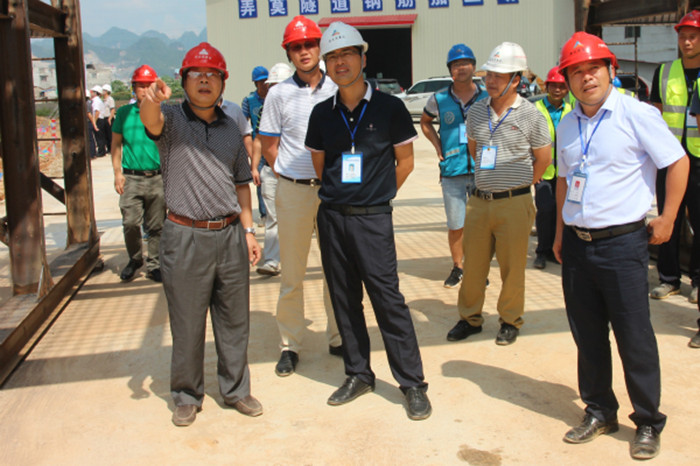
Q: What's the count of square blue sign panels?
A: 9